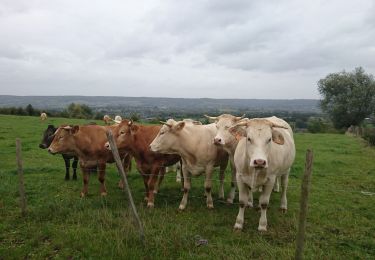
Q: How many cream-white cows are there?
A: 3